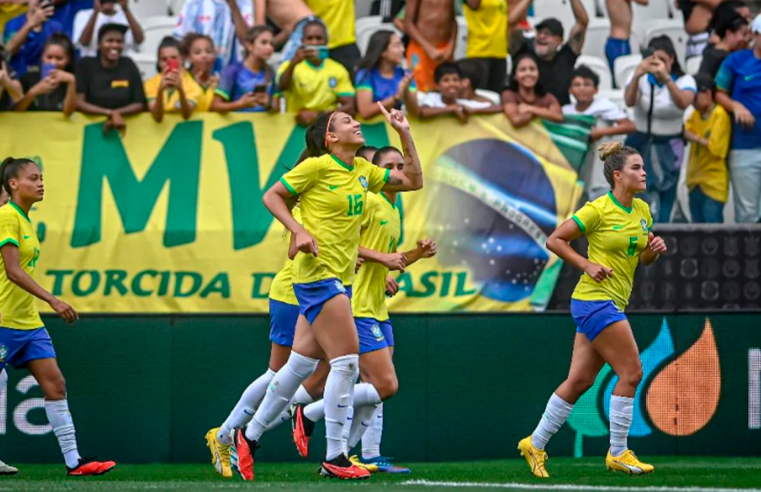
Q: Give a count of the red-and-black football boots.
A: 4